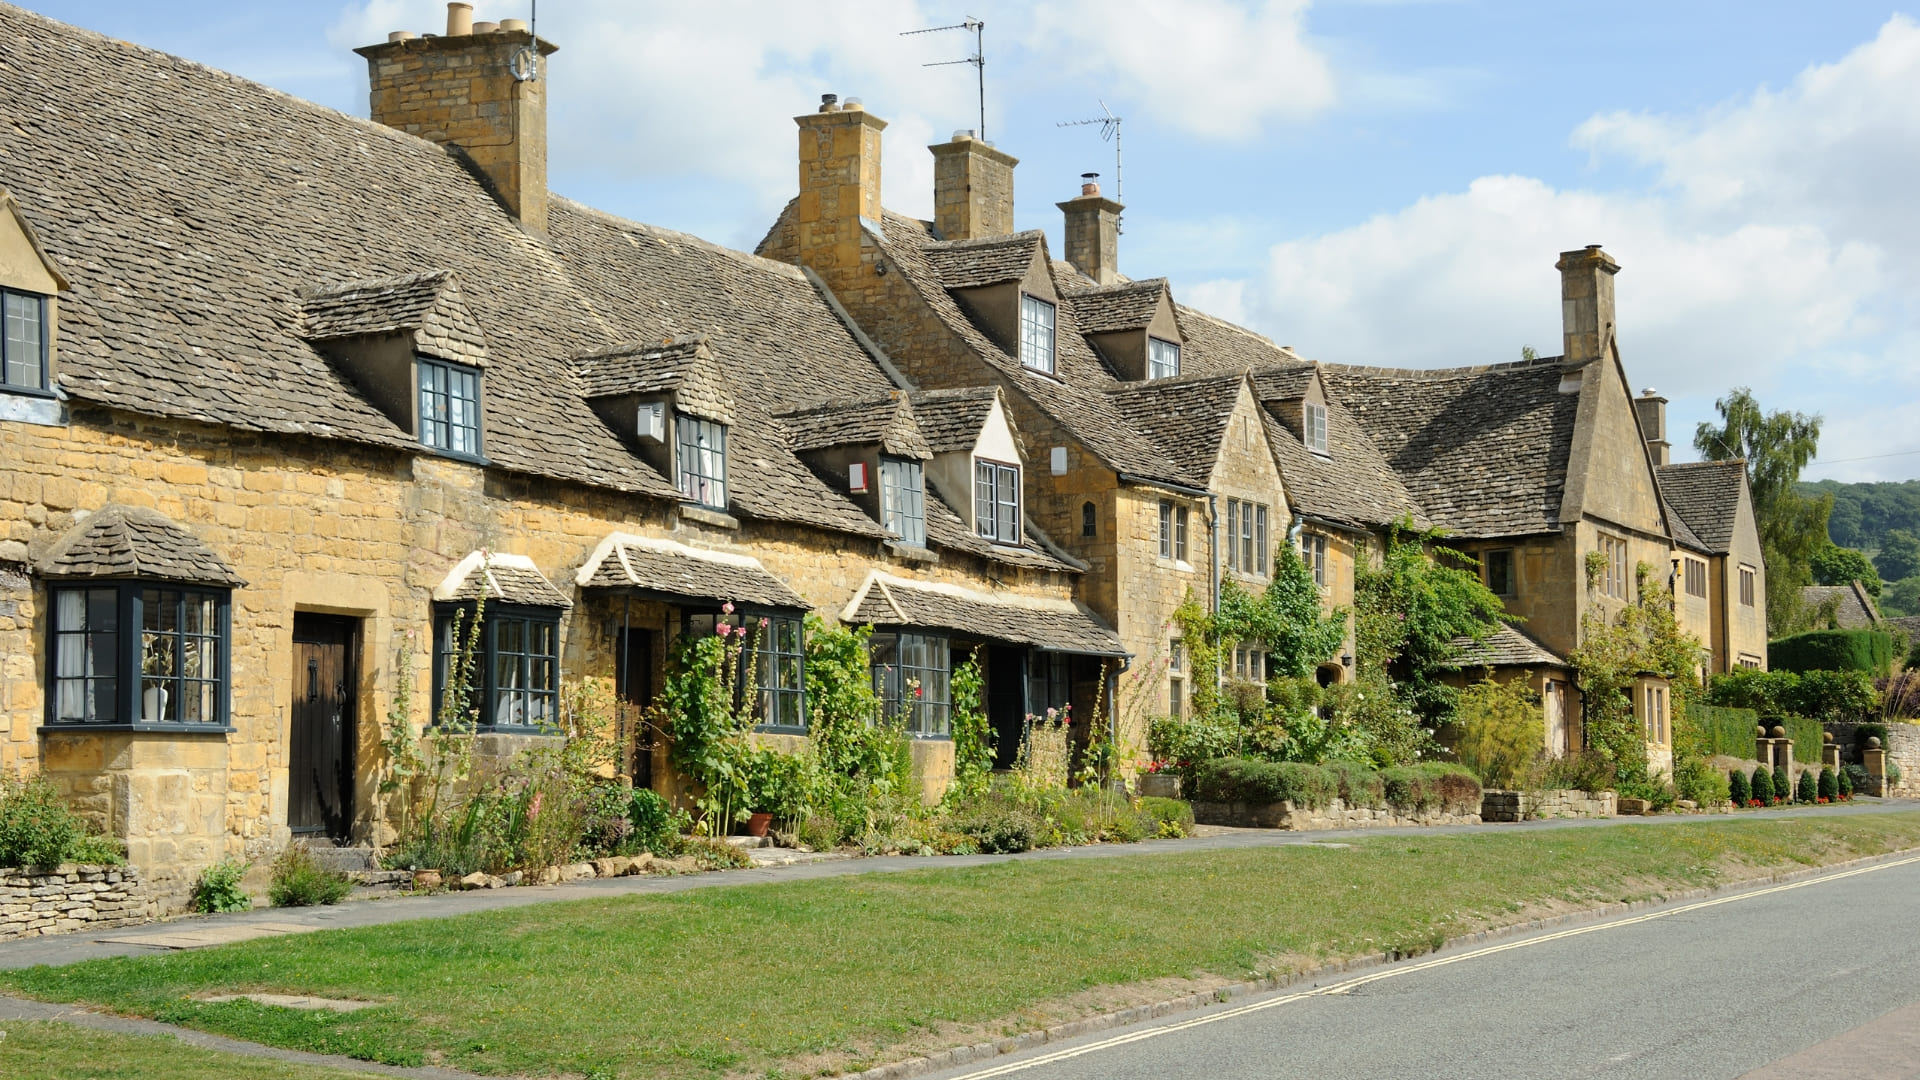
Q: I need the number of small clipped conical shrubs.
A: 6